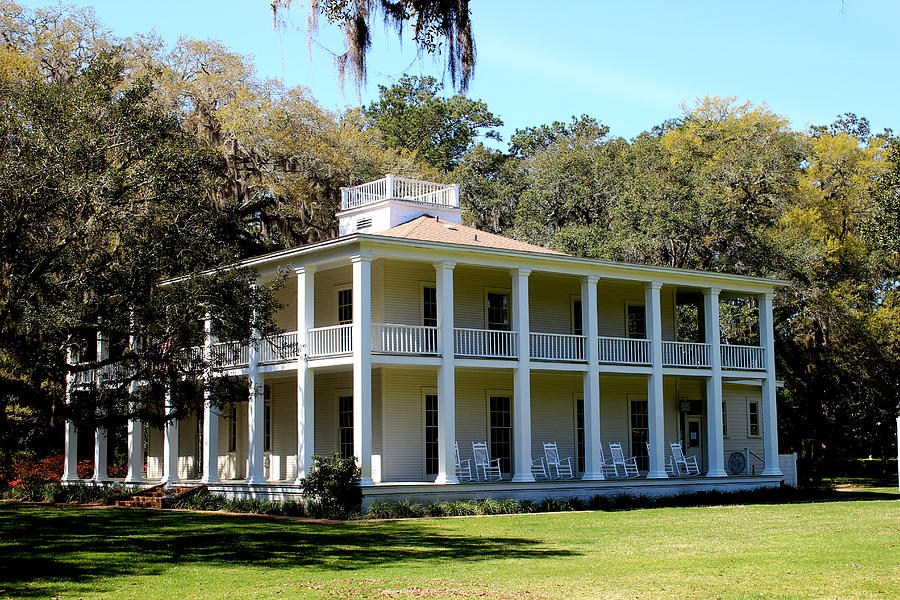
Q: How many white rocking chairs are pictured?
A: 8